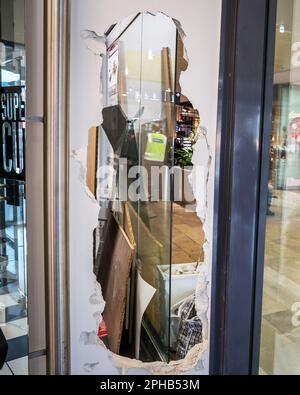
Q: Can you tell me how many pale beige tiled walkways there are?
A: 1